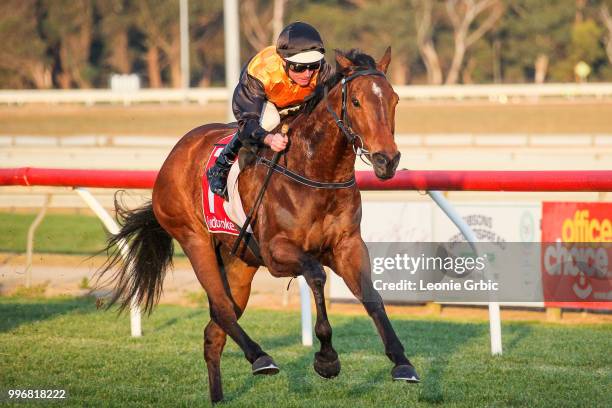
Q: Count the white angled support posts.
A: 3